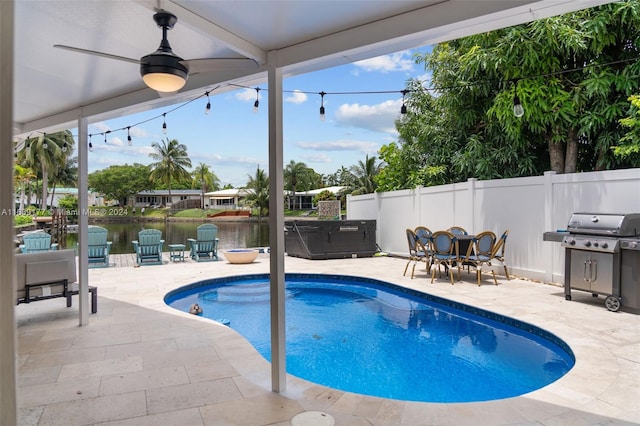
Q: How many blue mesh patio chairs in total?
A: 6